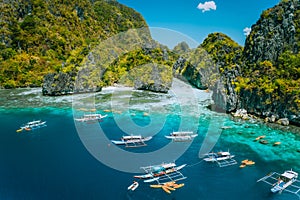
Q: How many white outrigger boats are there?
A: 7